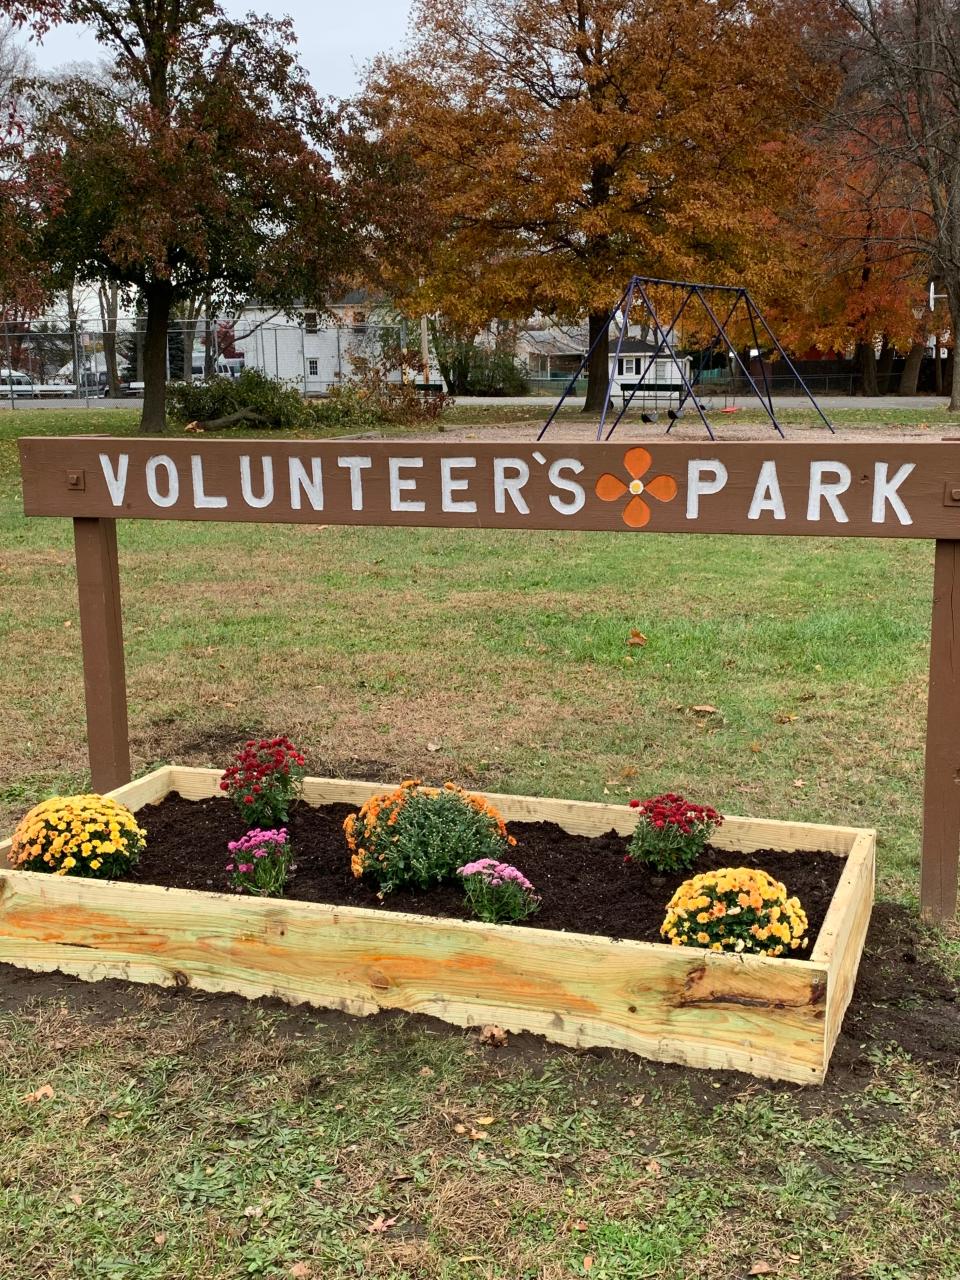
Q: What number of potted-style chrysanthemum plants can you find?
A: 7